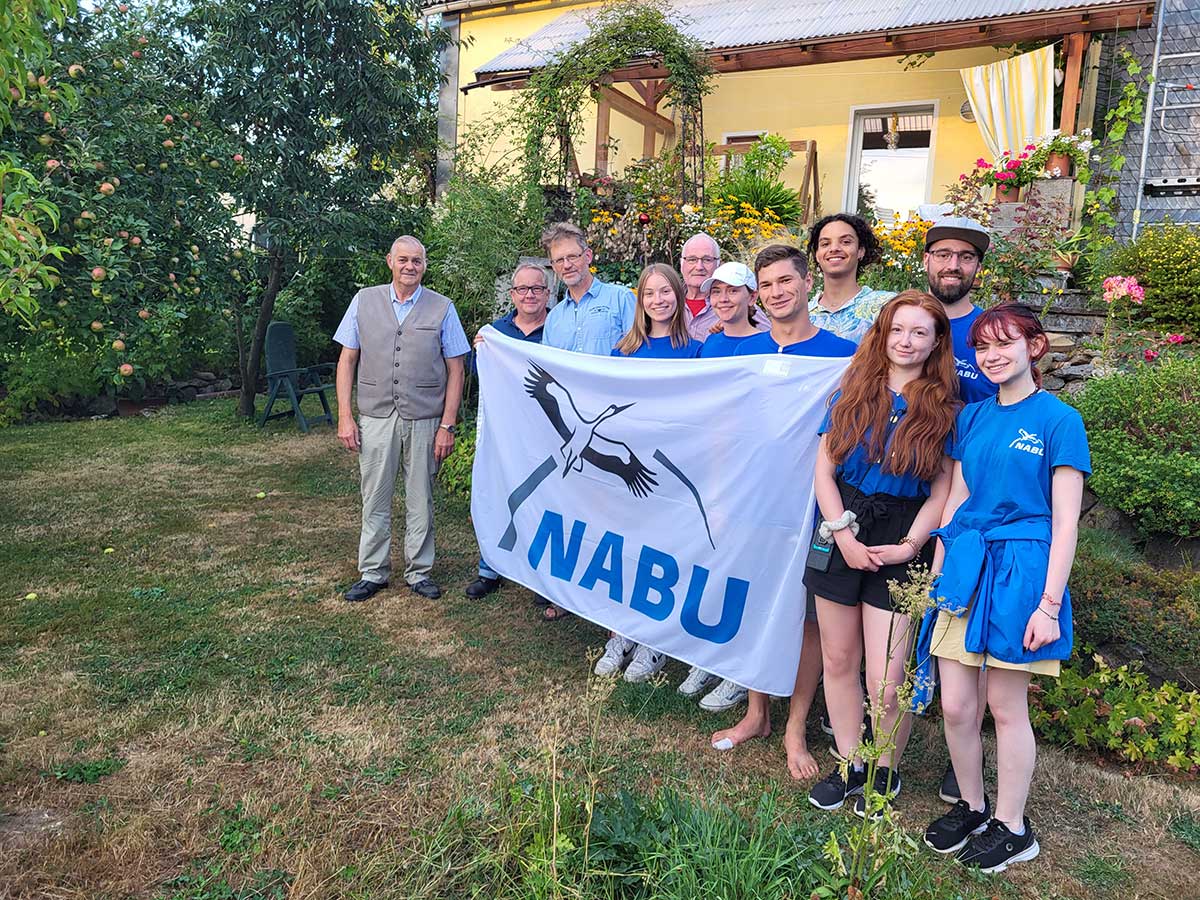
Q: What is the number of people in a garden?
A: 11